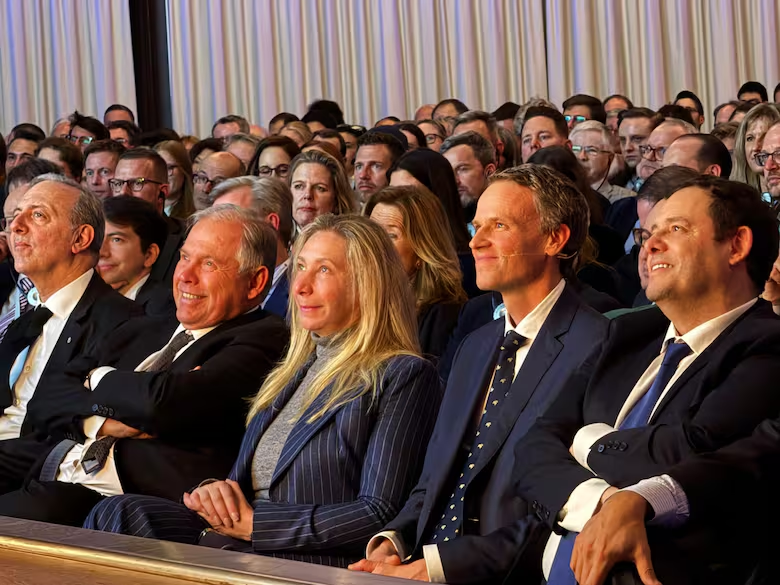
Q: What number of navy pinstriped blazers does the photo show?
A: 1